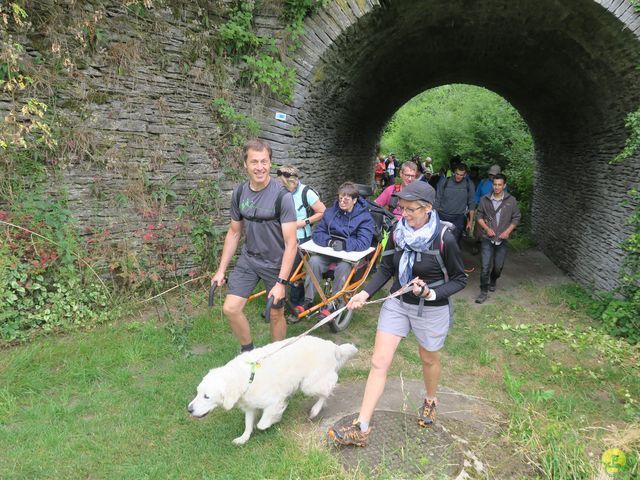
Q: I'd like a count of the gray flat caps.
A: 1